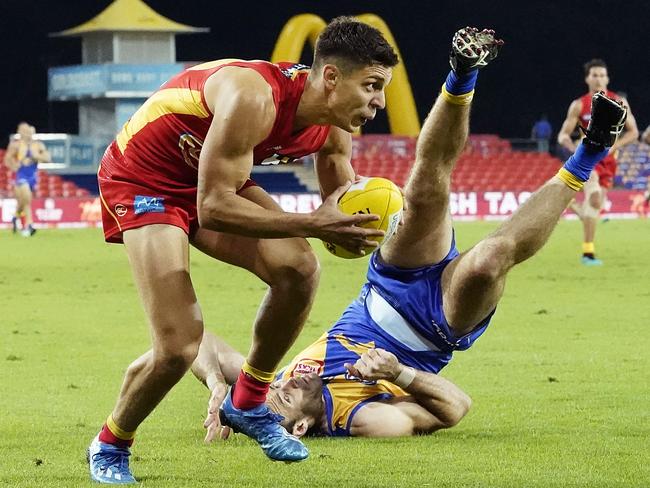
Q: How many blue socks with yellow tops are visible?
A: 2